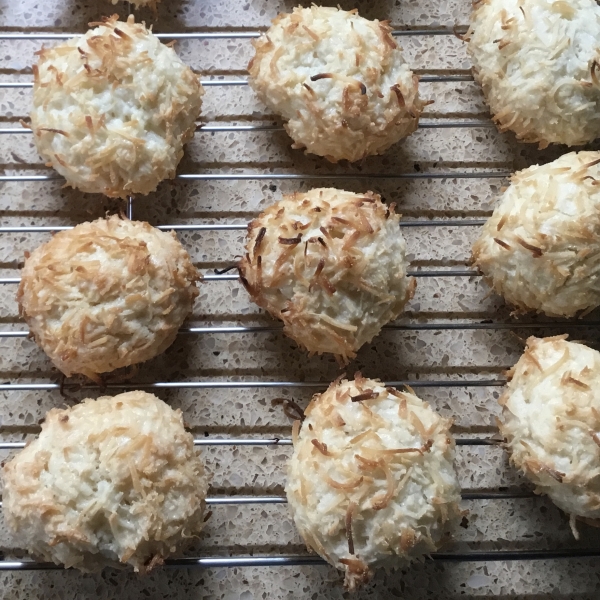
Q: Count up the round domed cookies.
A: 9